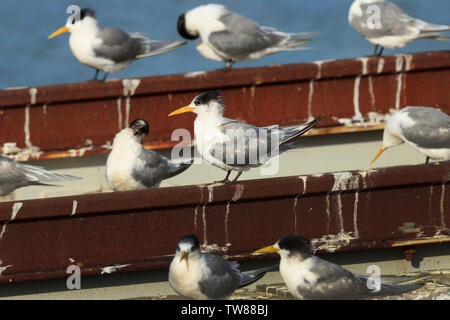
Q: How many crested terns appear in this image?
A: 9